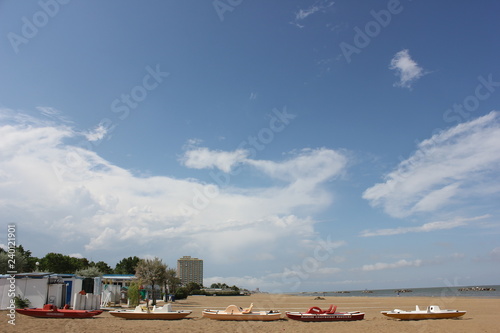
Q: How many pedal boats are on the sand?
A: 5